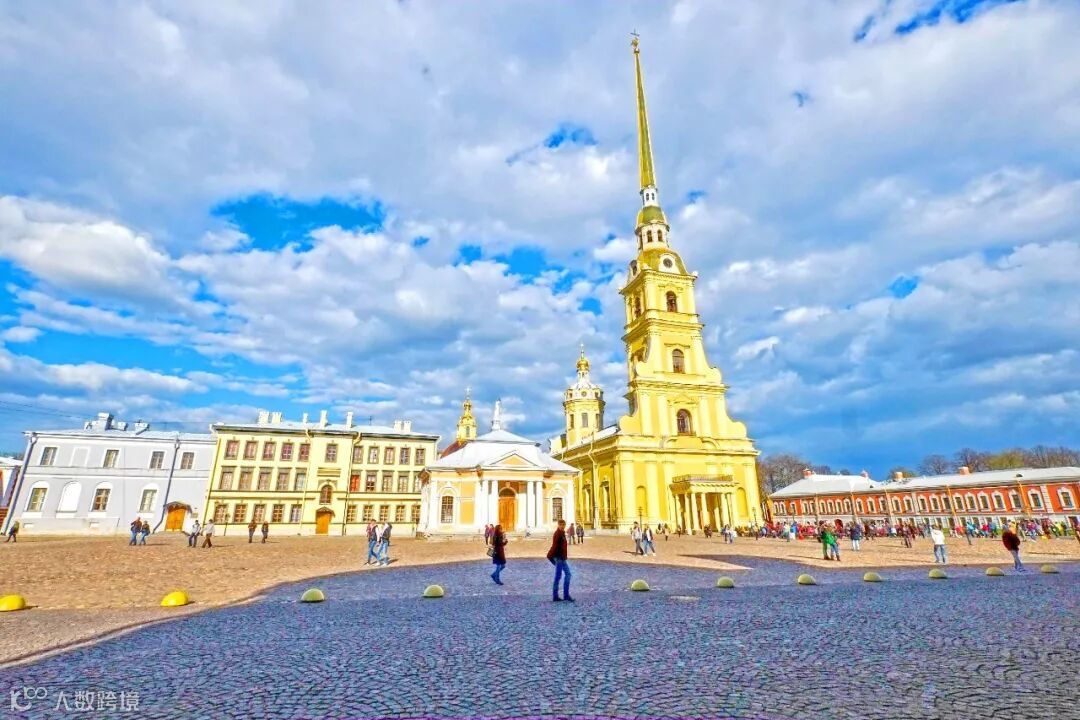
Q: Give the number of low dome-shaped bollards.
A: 11